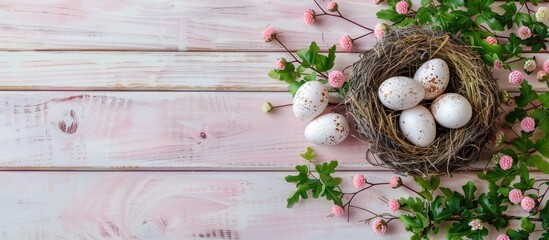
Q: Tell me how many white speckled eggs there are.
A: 6